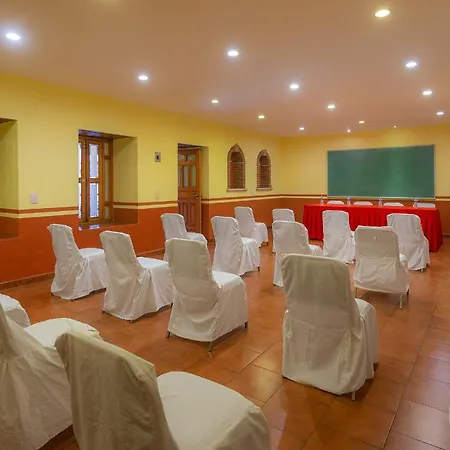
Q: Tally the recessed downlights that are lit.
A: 15